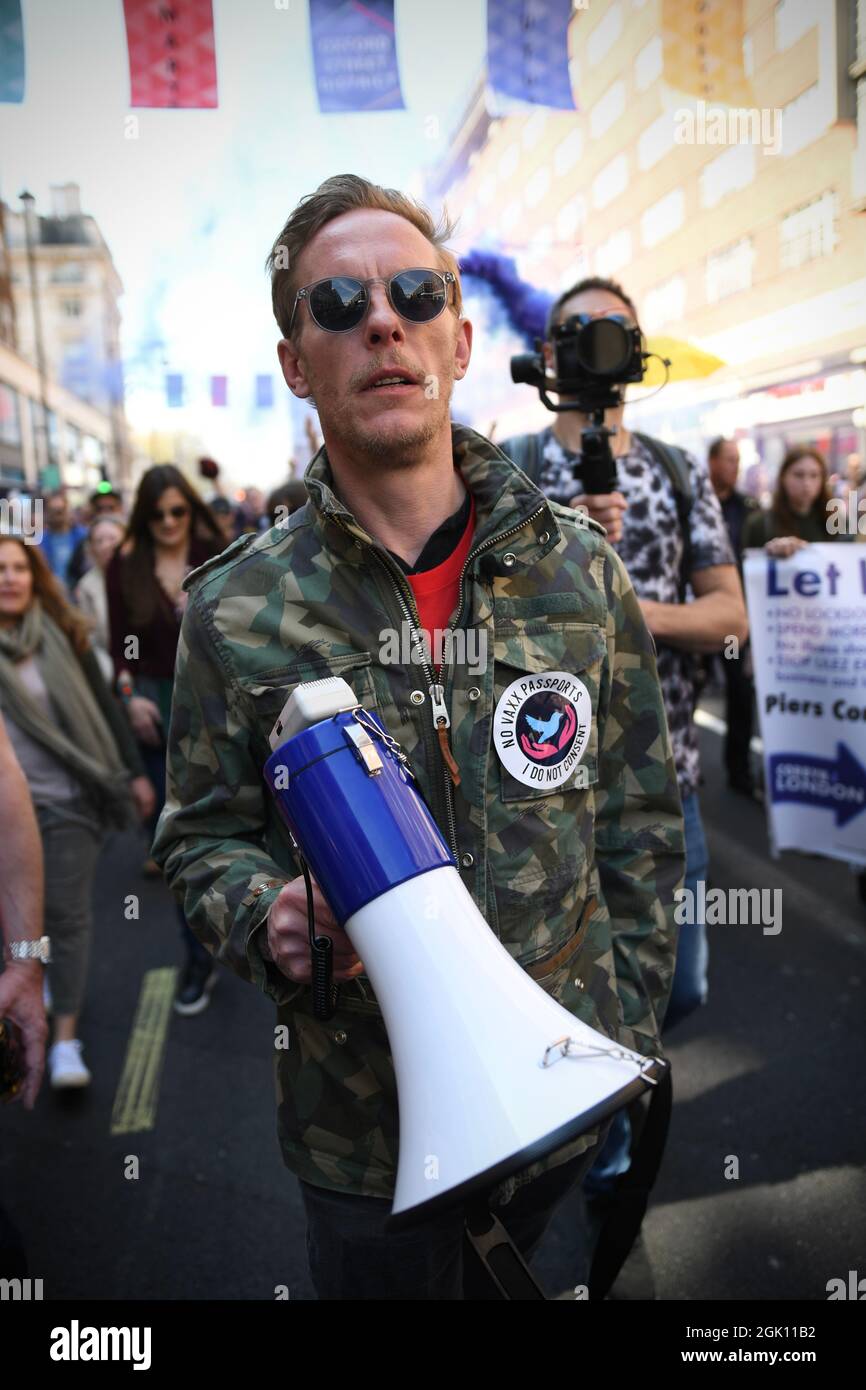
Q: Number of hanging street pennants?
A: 8